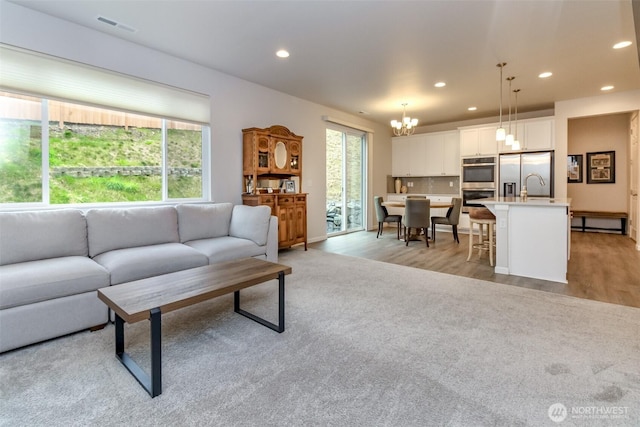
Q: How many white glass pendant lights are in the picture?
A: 3